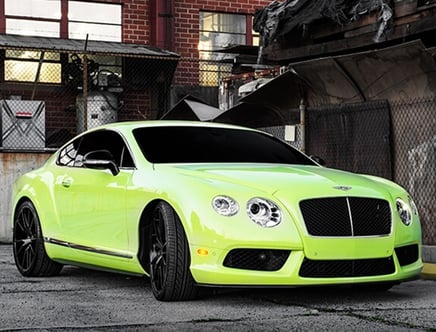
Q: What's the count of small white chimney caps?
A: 0